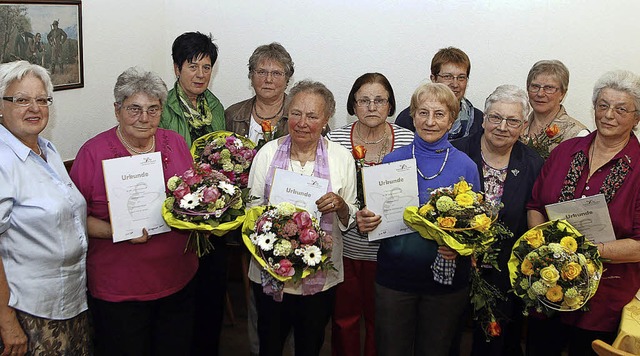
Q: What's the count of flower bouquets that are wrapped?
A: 5